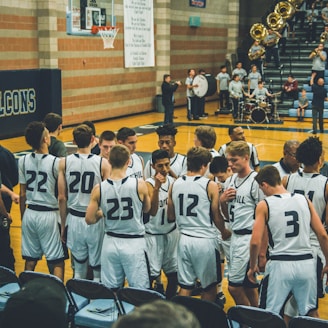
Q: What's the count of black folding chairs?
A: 7